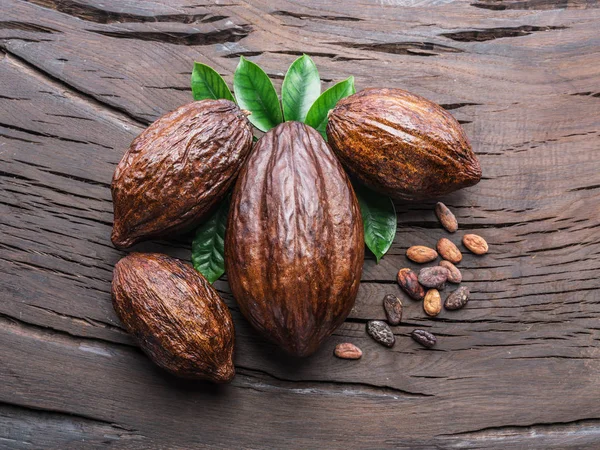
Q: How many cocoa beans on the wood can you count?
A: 13